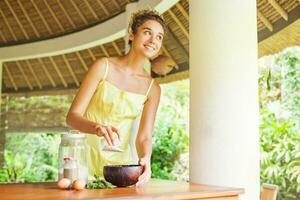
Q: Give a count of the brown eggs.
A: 2